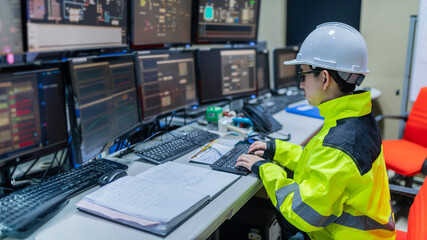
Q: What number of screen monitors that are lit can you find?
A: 10